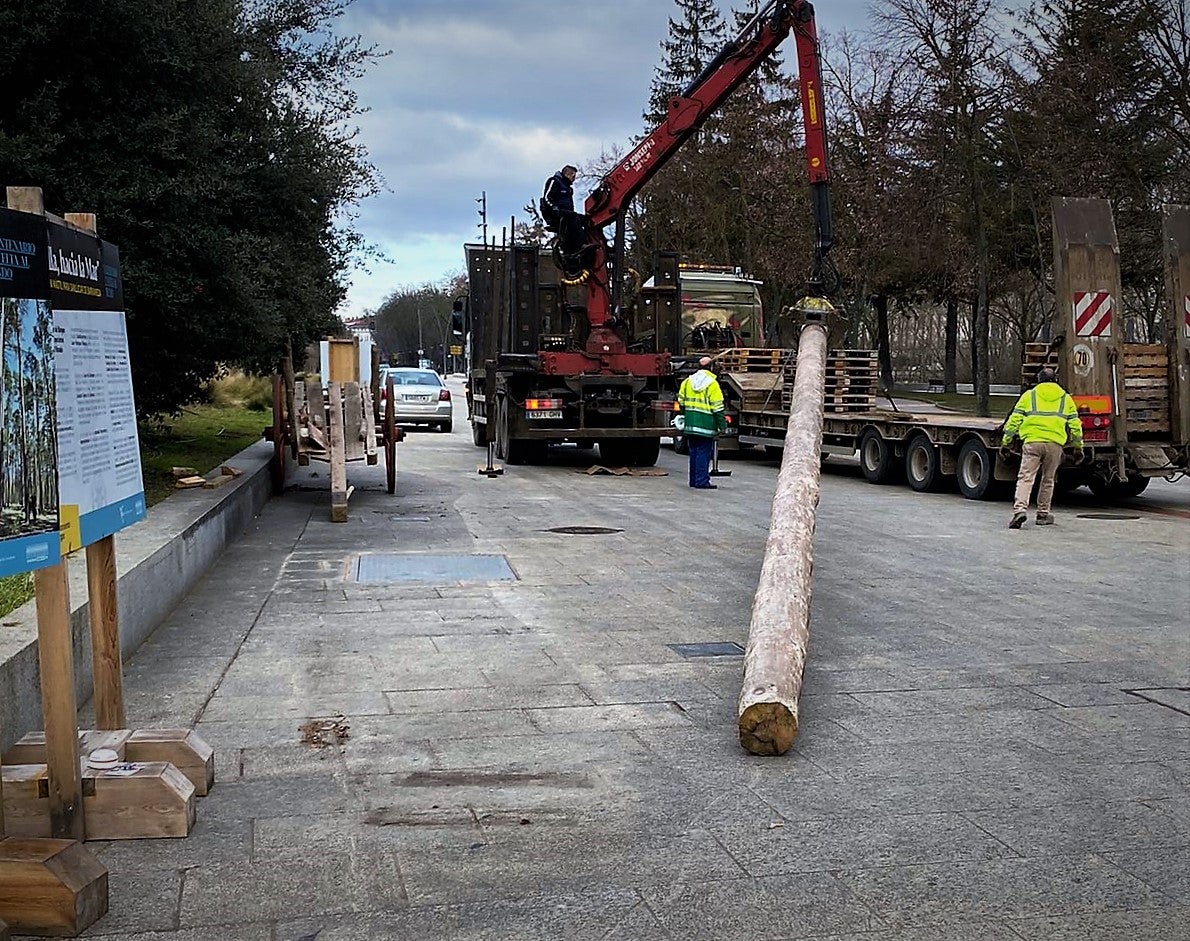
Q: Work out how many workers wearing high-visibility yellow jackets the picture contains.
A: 2